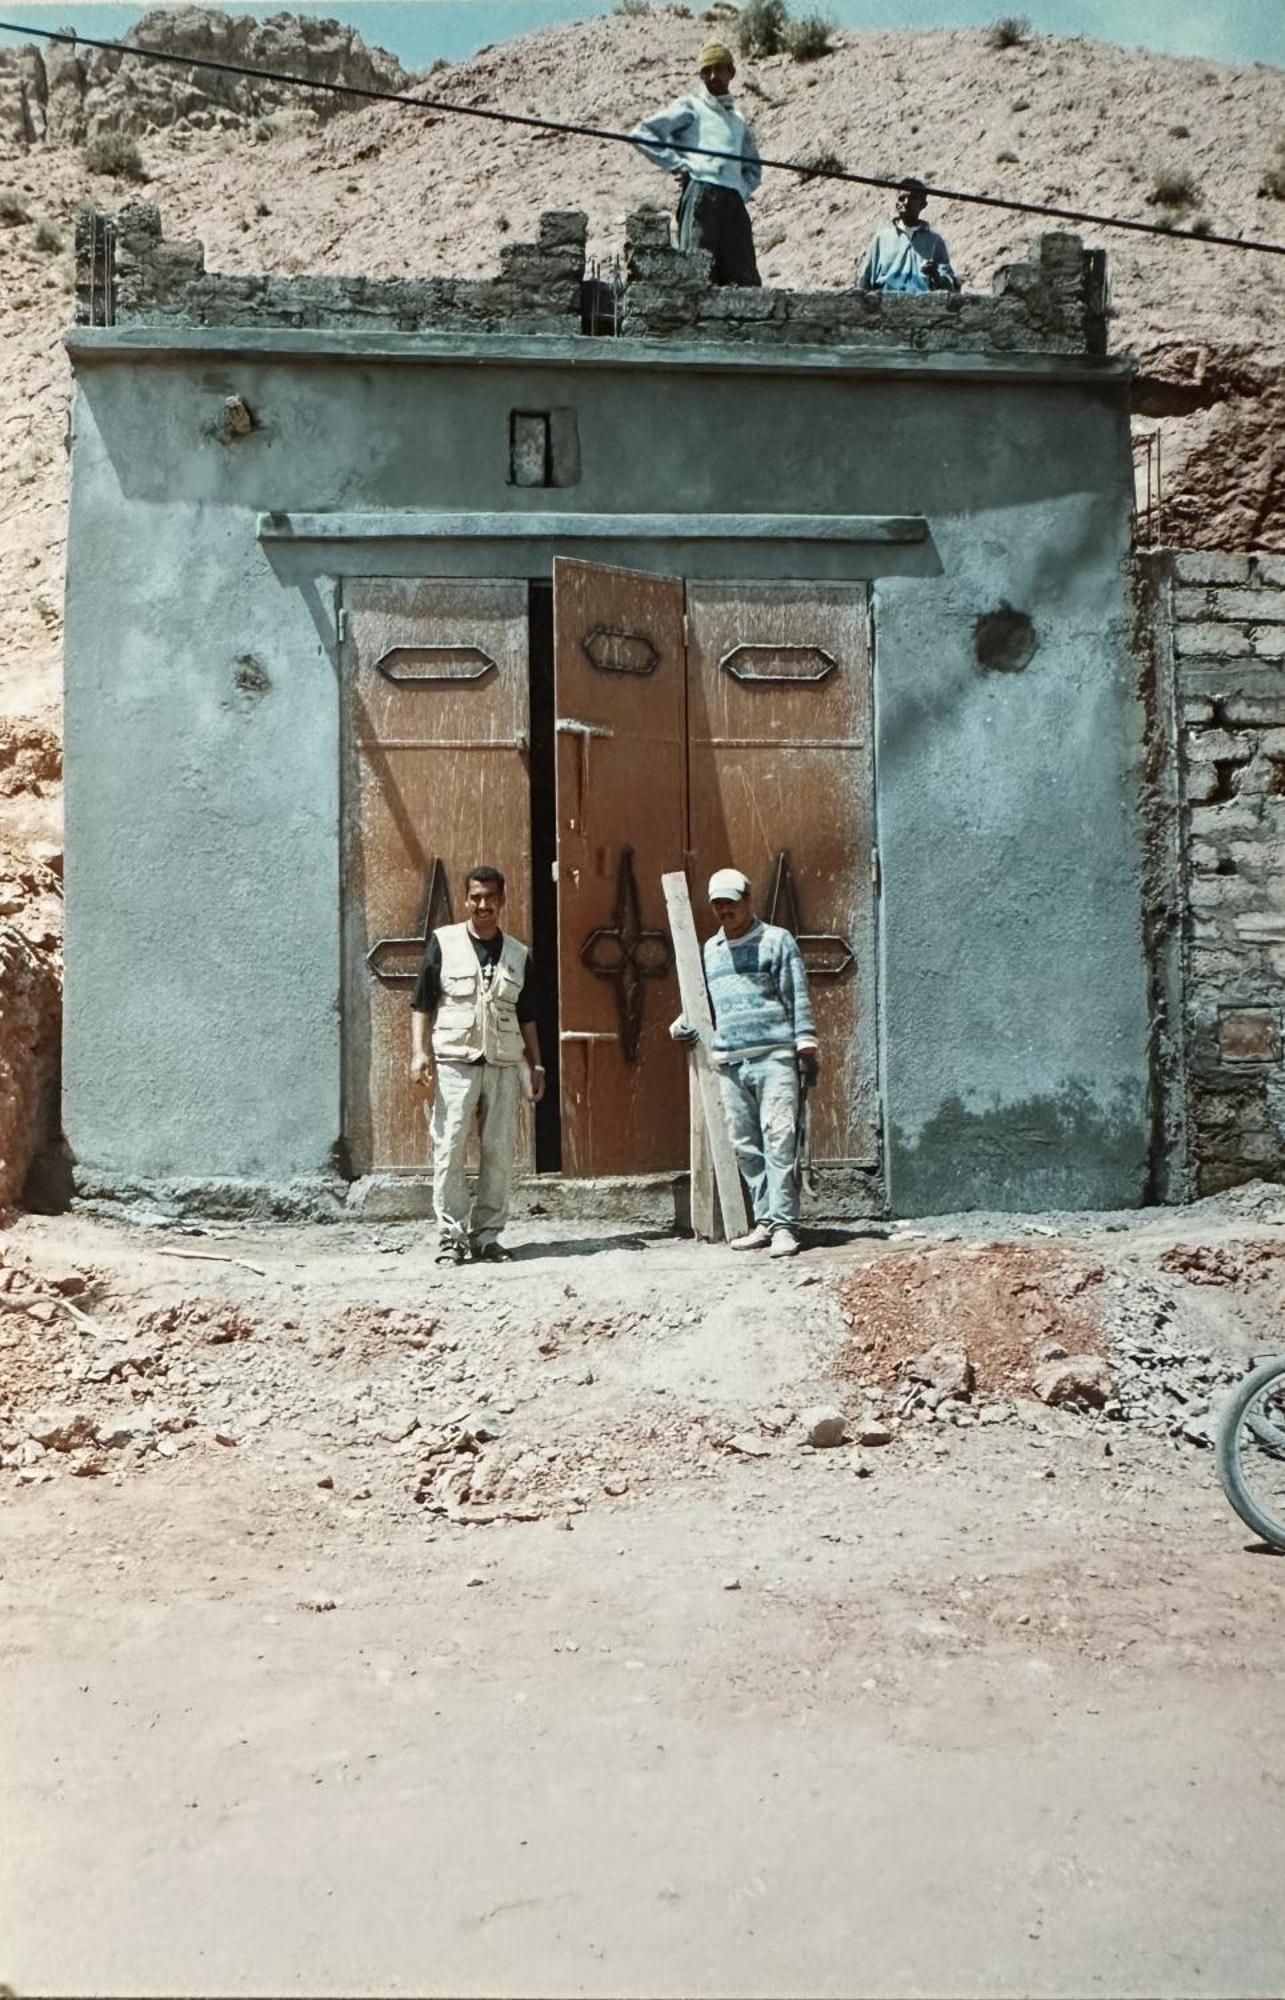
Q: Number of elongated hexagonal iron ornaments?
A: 3